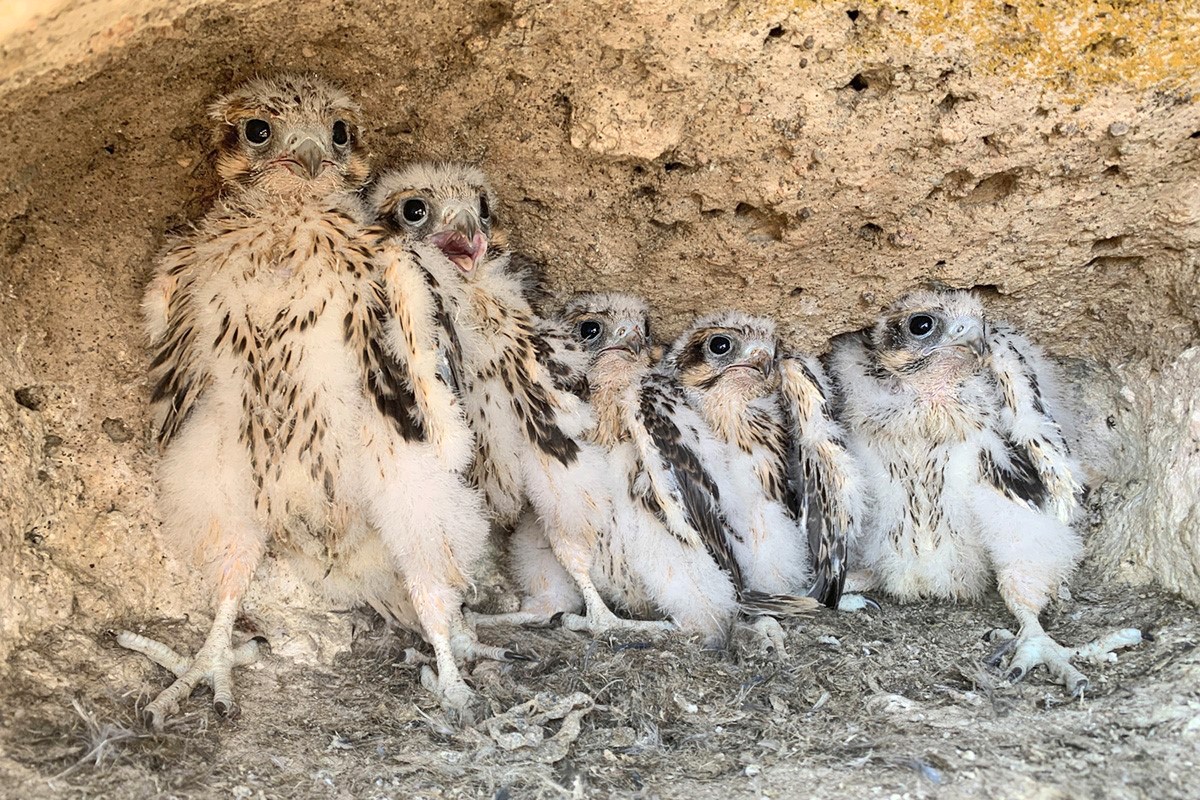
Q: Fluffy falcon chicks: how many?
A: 5